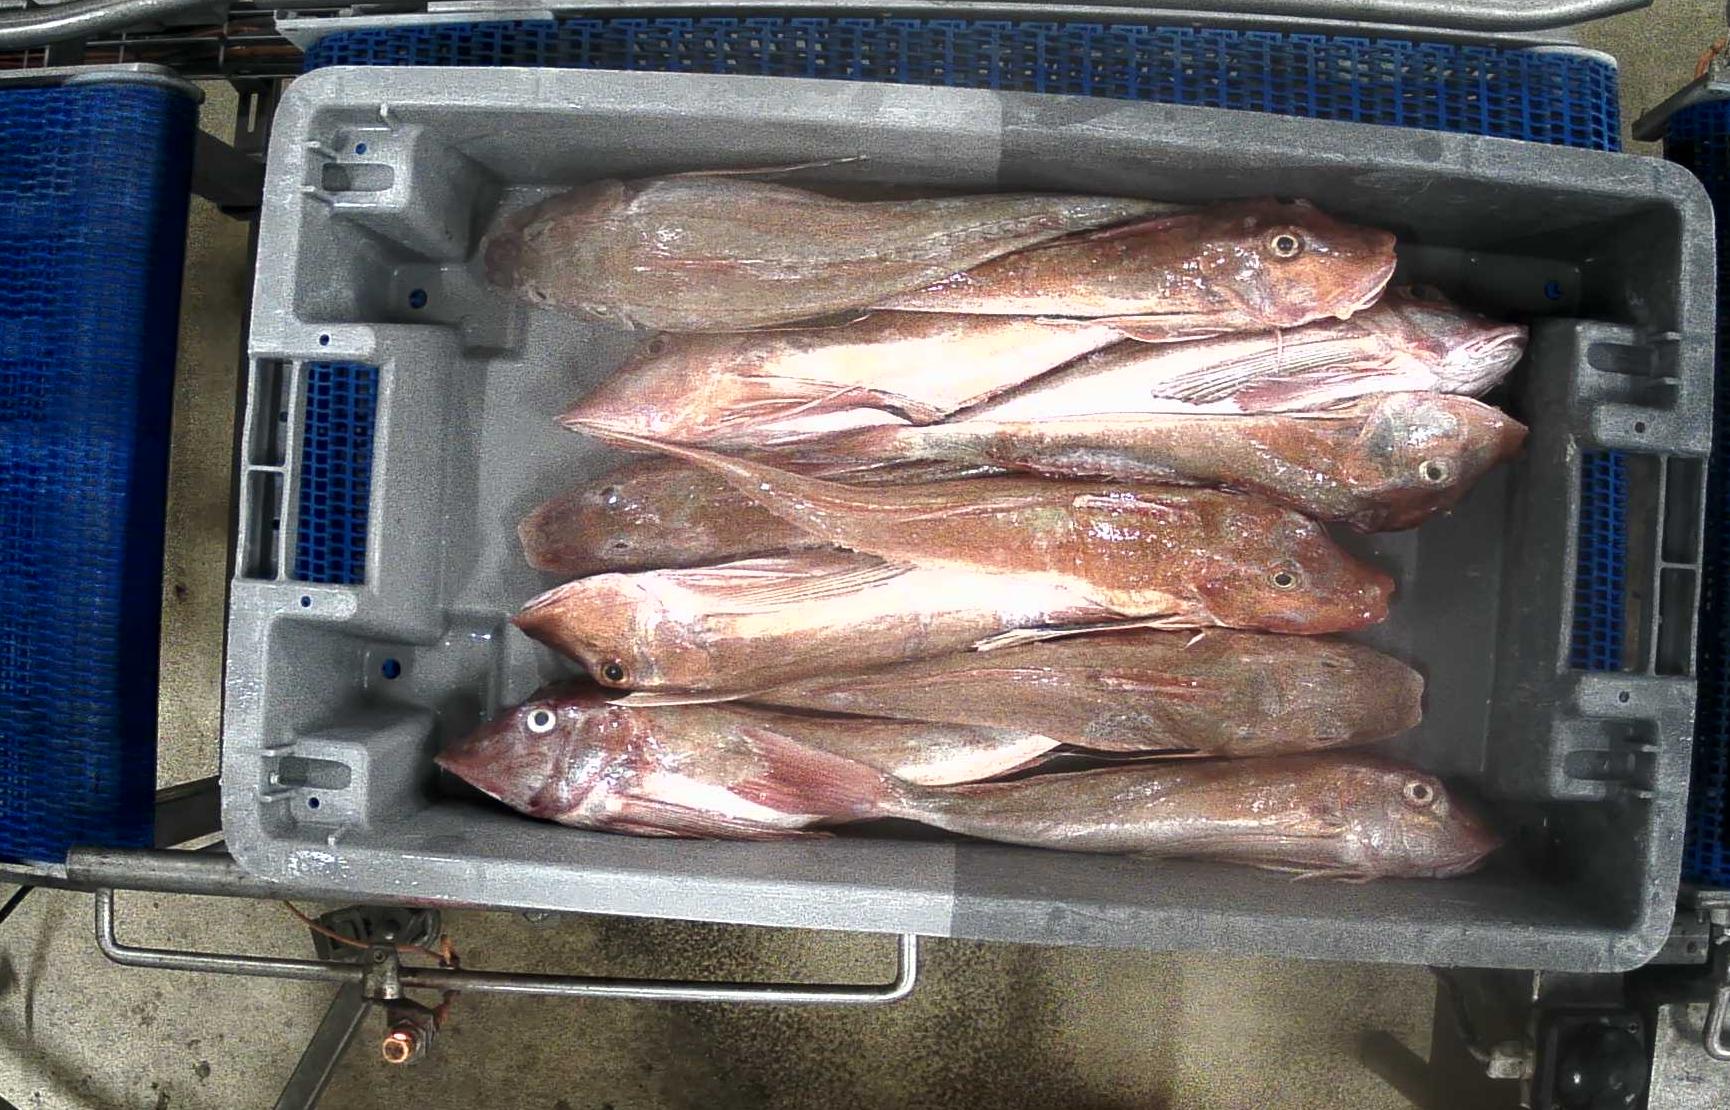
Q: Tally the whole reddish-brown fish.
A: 11